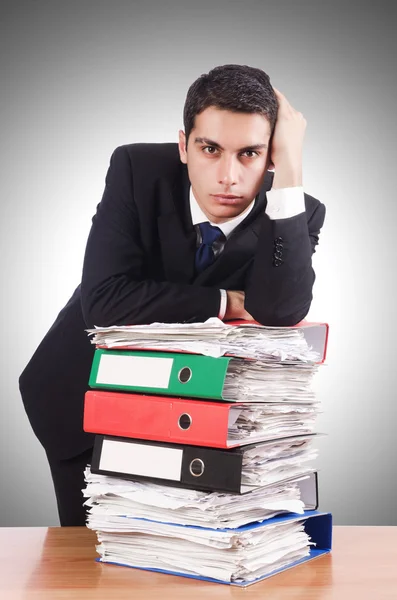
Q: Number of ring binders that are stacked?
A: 6